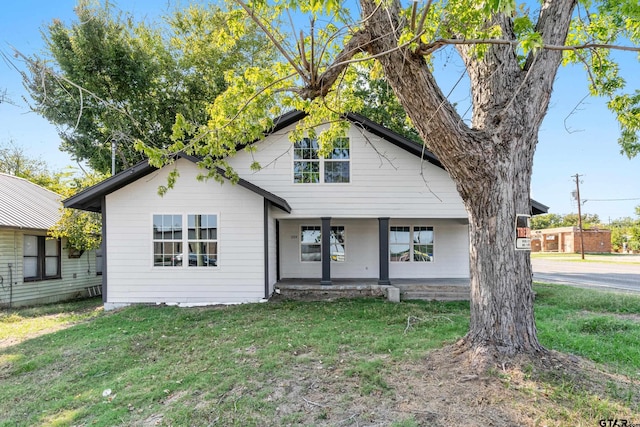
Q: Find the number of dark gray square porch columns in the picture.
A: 2